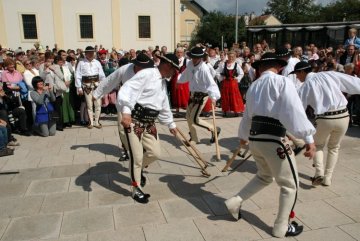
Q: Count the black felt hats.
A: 7